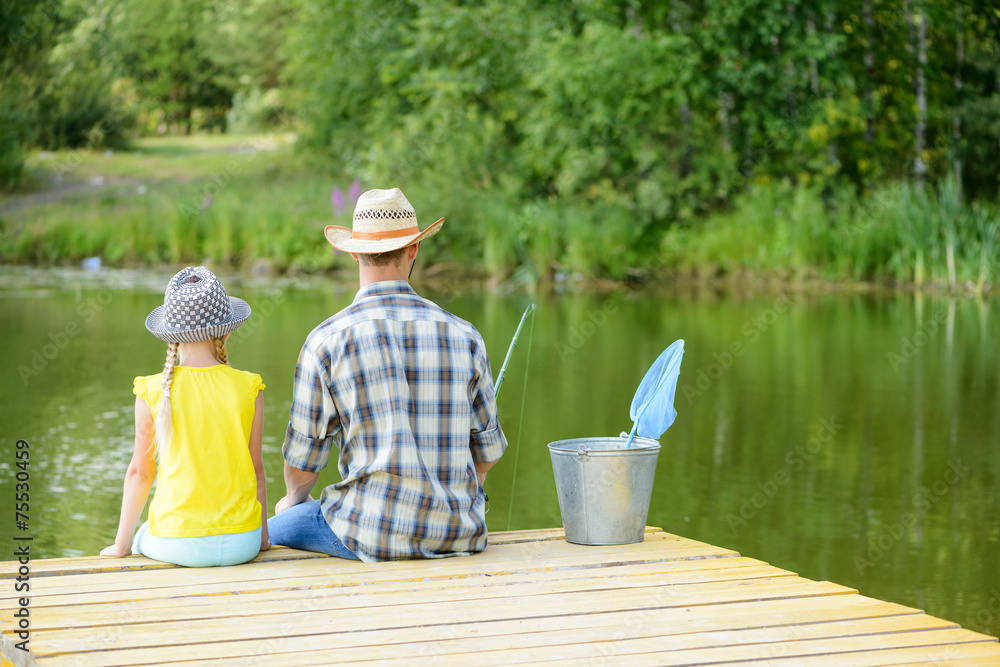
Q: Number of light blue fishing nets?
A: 1